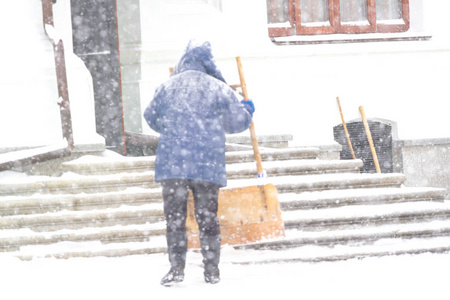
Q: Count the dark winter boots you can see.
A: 2